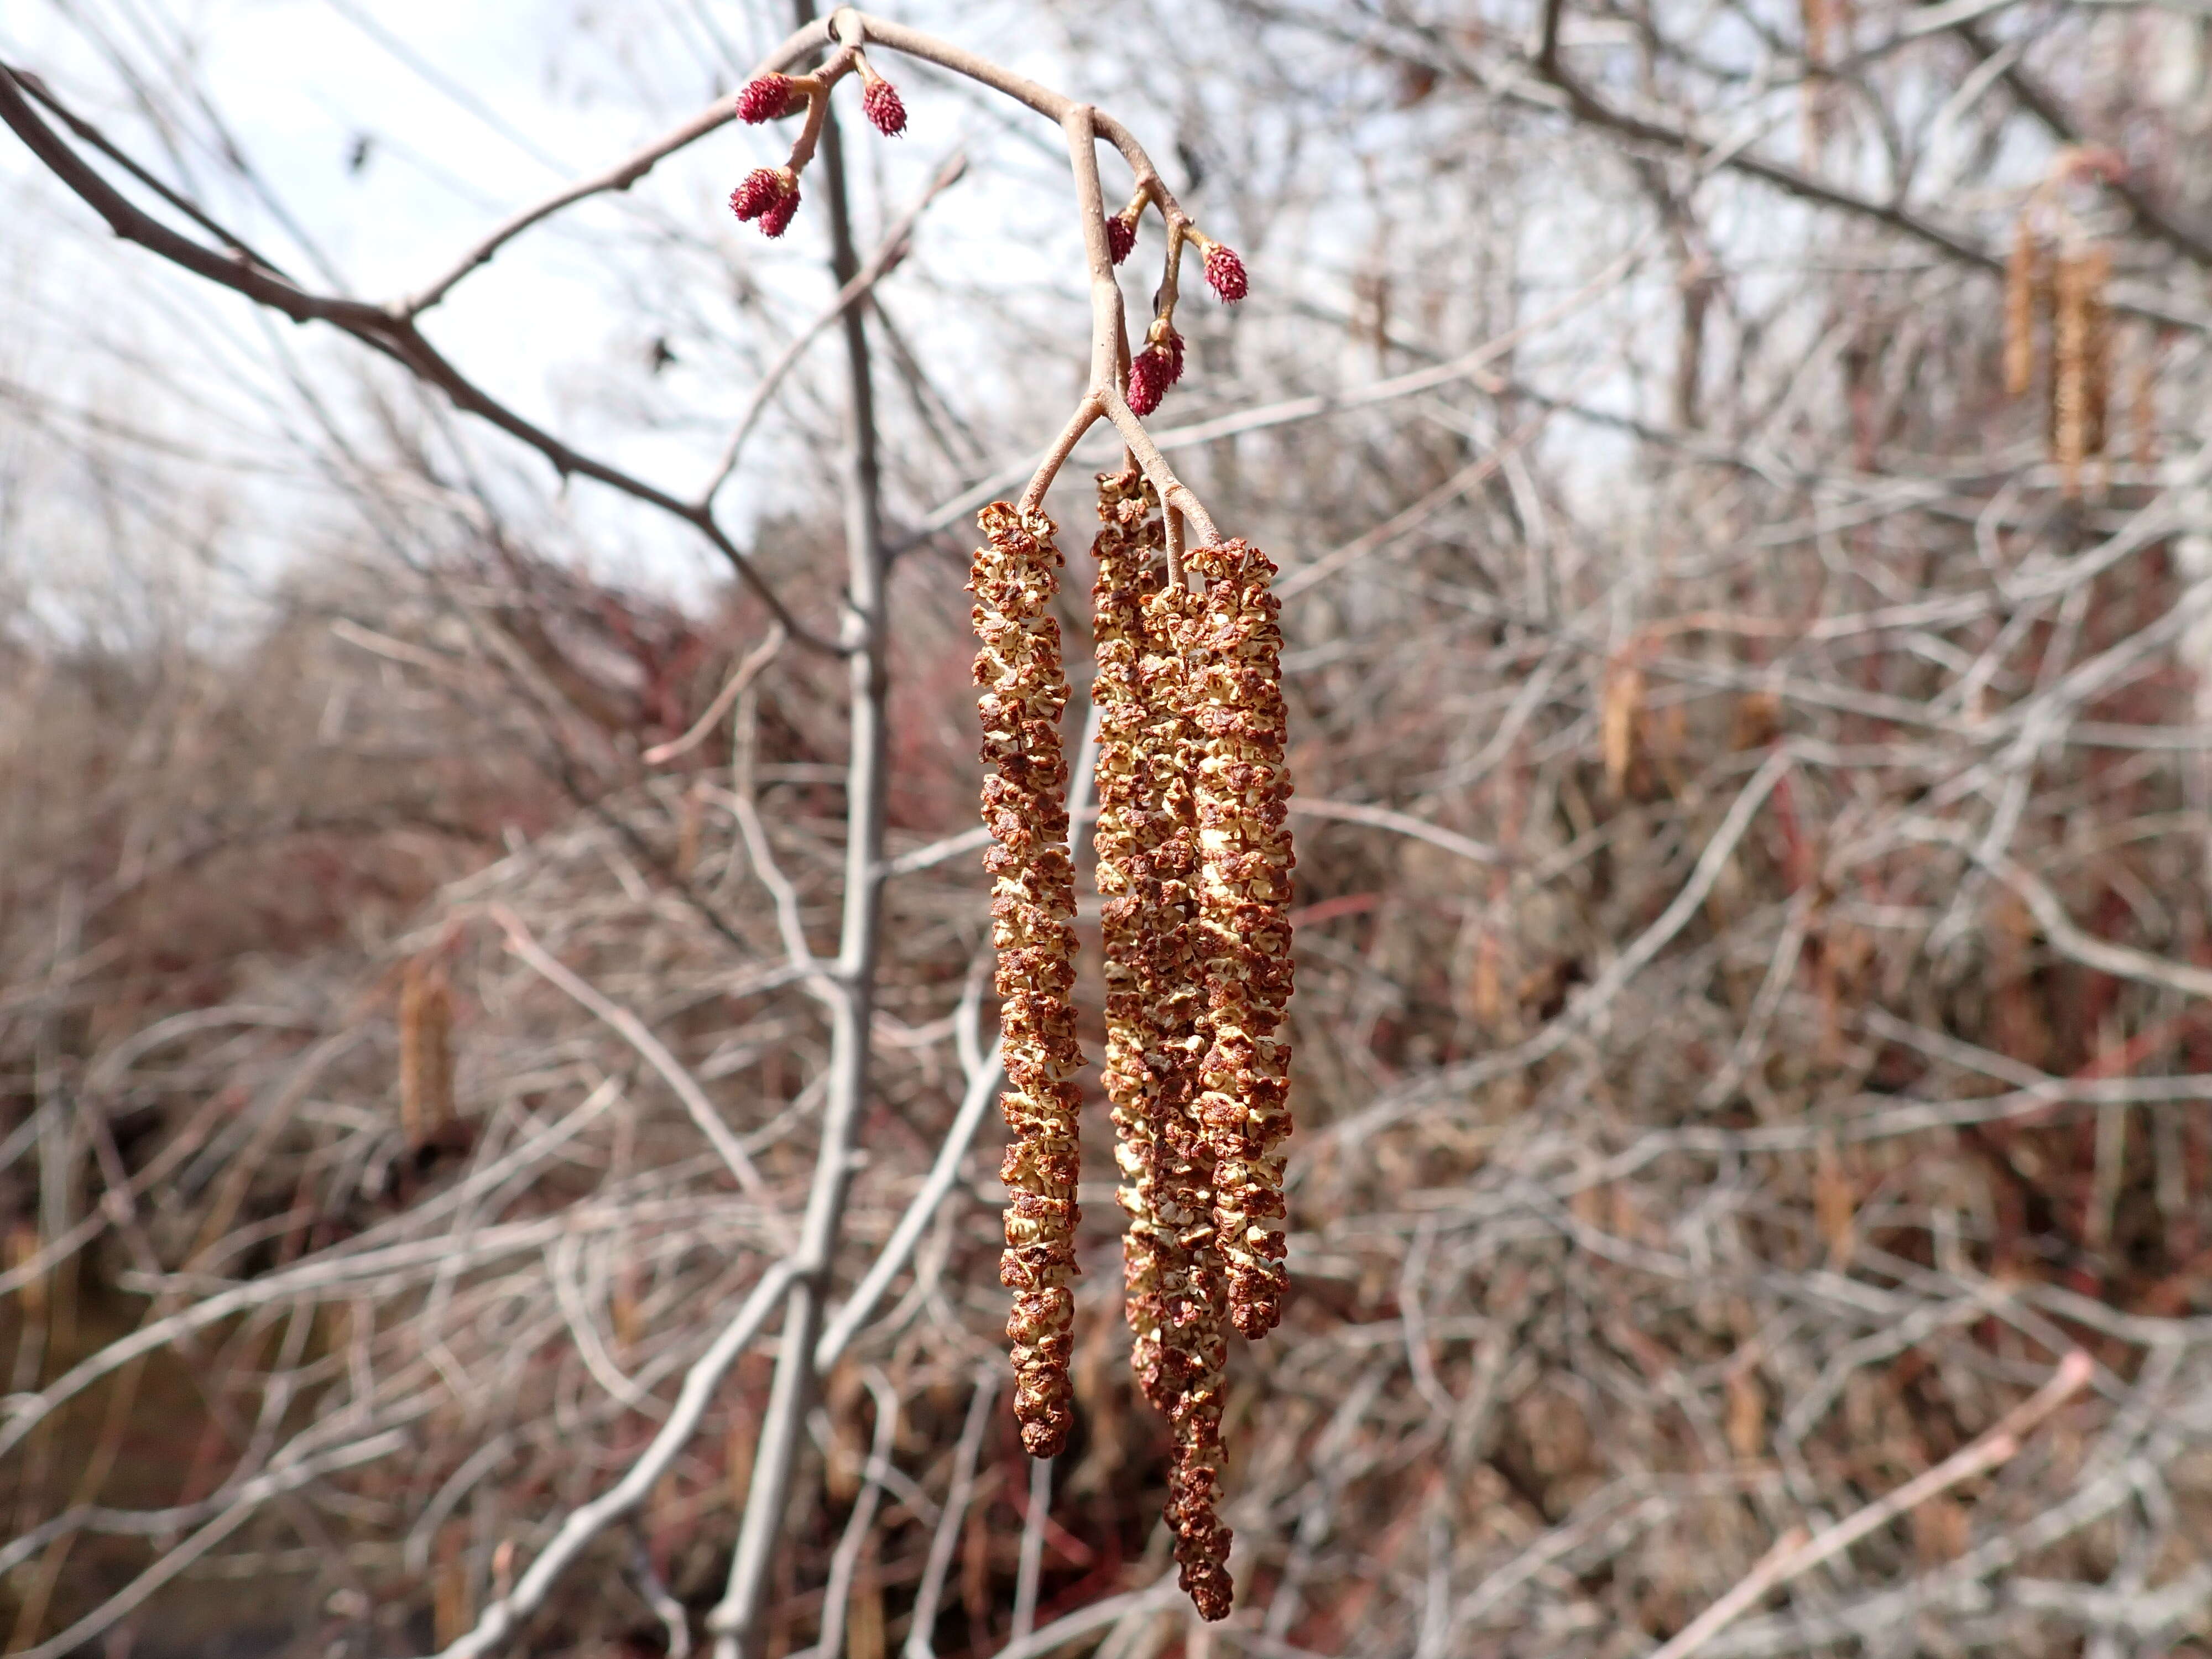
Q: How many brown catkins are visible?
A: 4